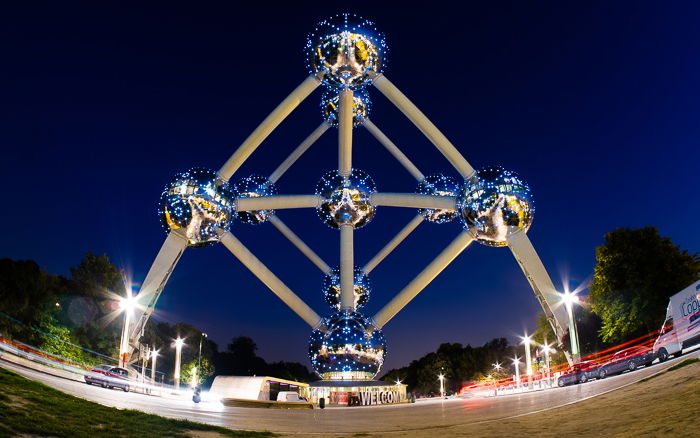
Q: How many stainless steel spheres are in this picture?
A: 9